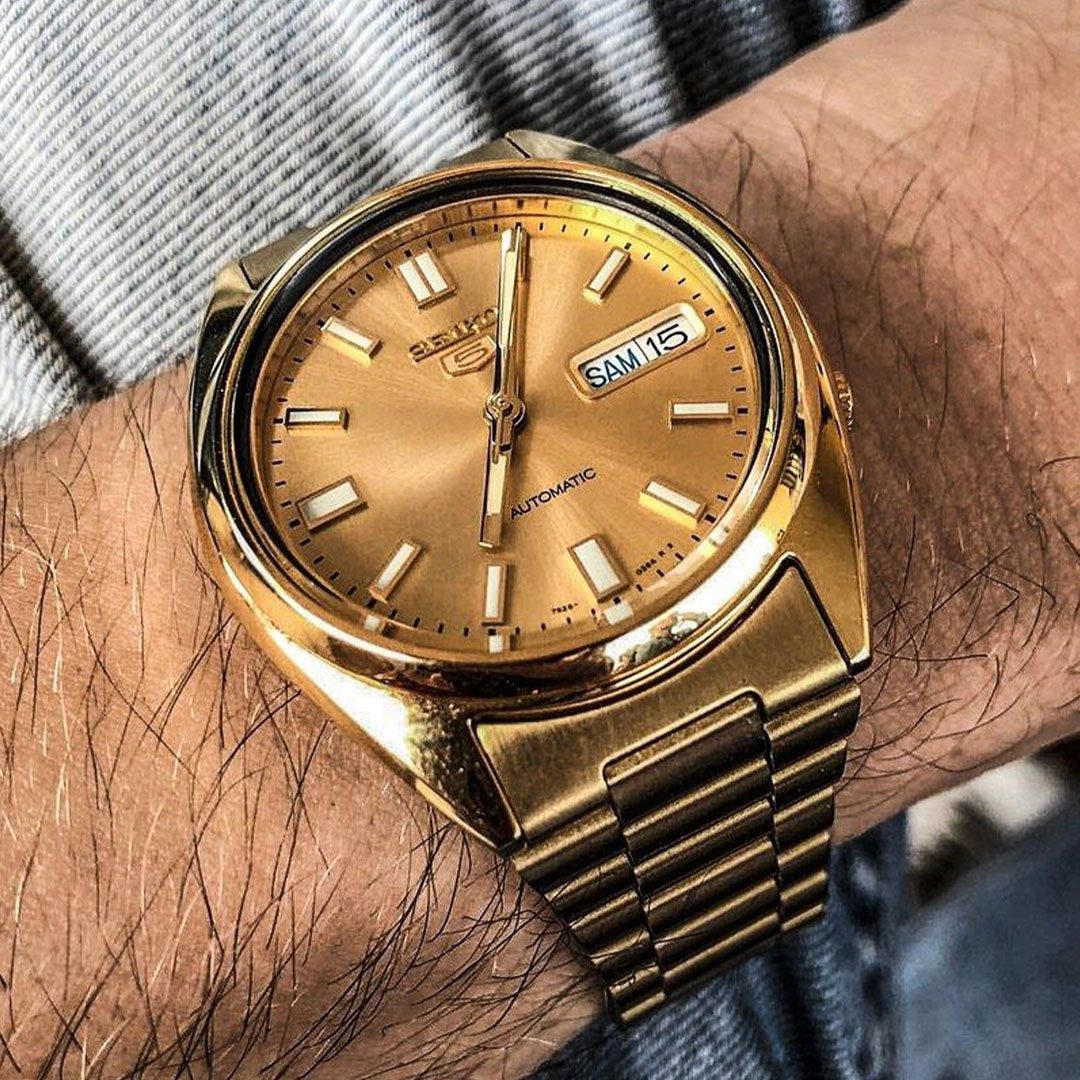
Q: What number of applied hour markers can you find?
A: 11